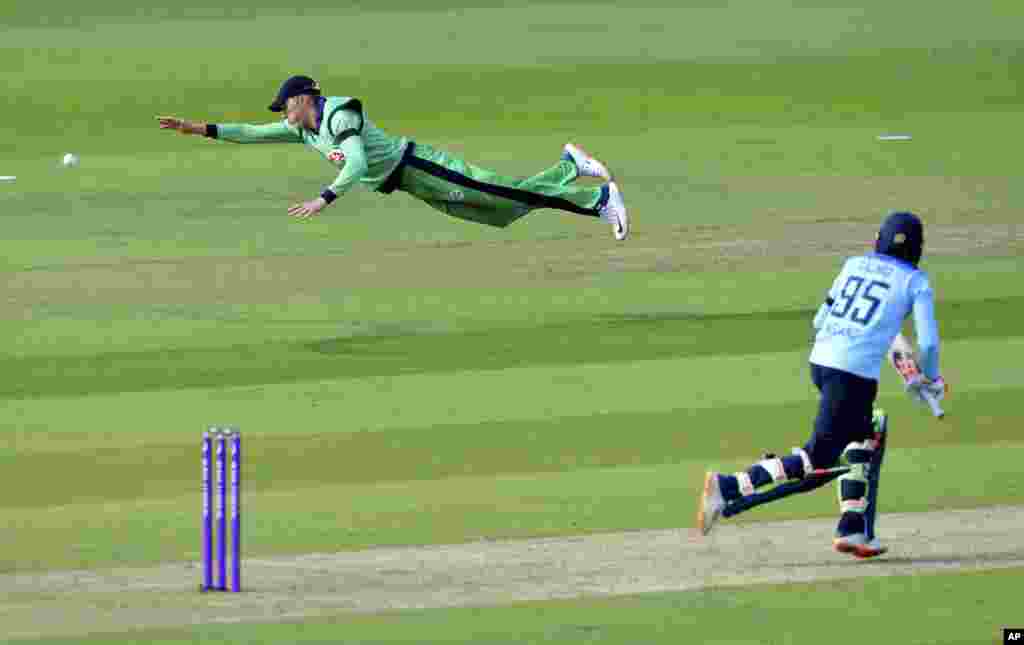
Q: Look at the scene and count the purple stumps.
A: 3